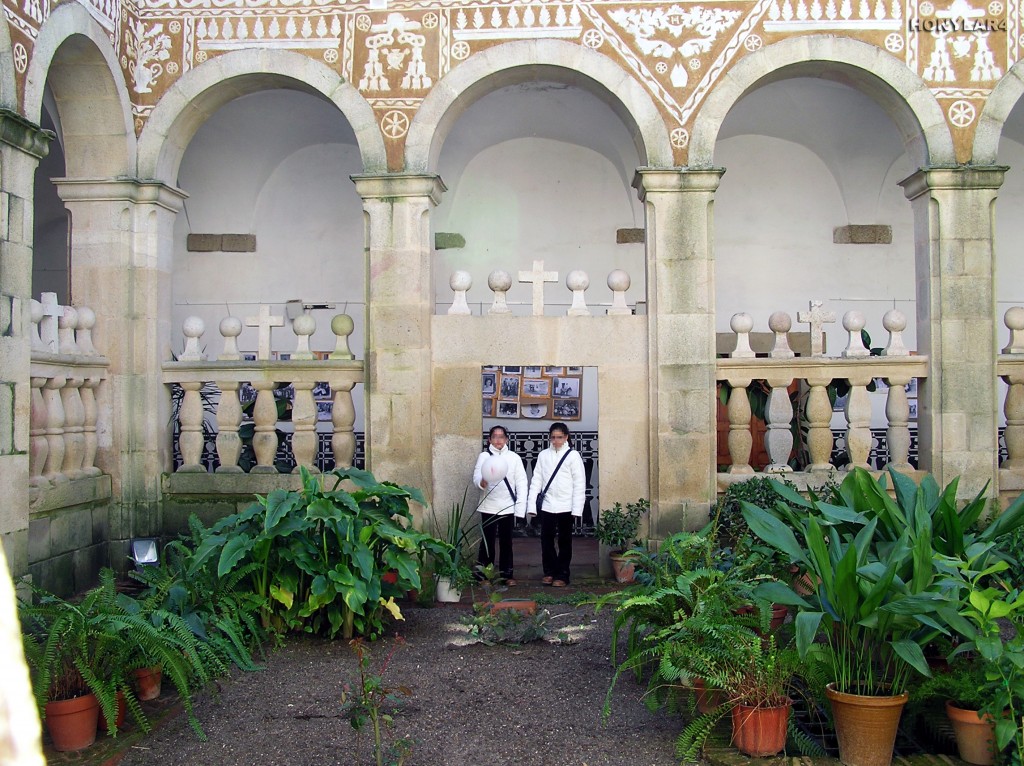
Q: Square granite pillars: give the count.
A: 5